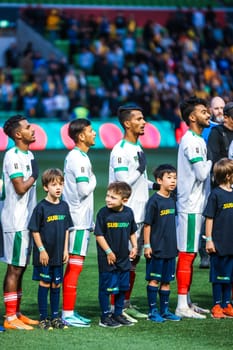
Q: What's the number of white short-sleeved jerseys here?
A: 4